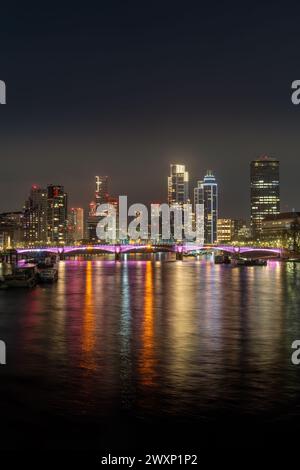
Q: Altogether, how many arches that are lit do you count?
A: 5